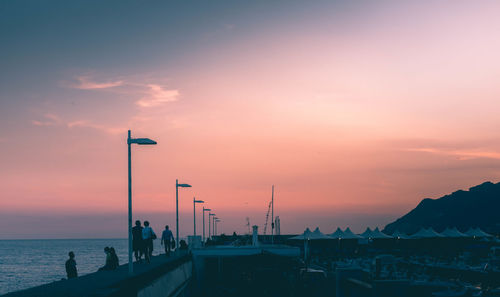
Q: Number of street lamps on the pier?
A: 7